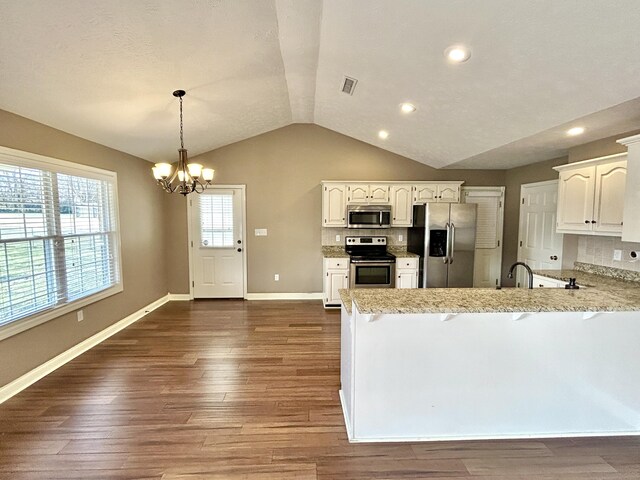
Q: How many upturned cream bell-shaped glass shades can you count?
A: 5